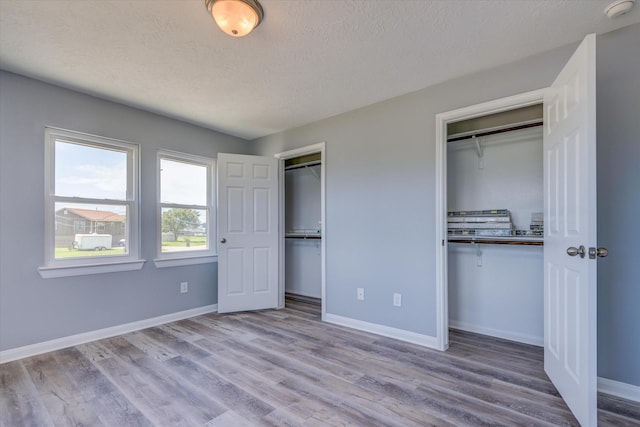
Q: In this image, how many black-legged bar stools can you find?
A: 0